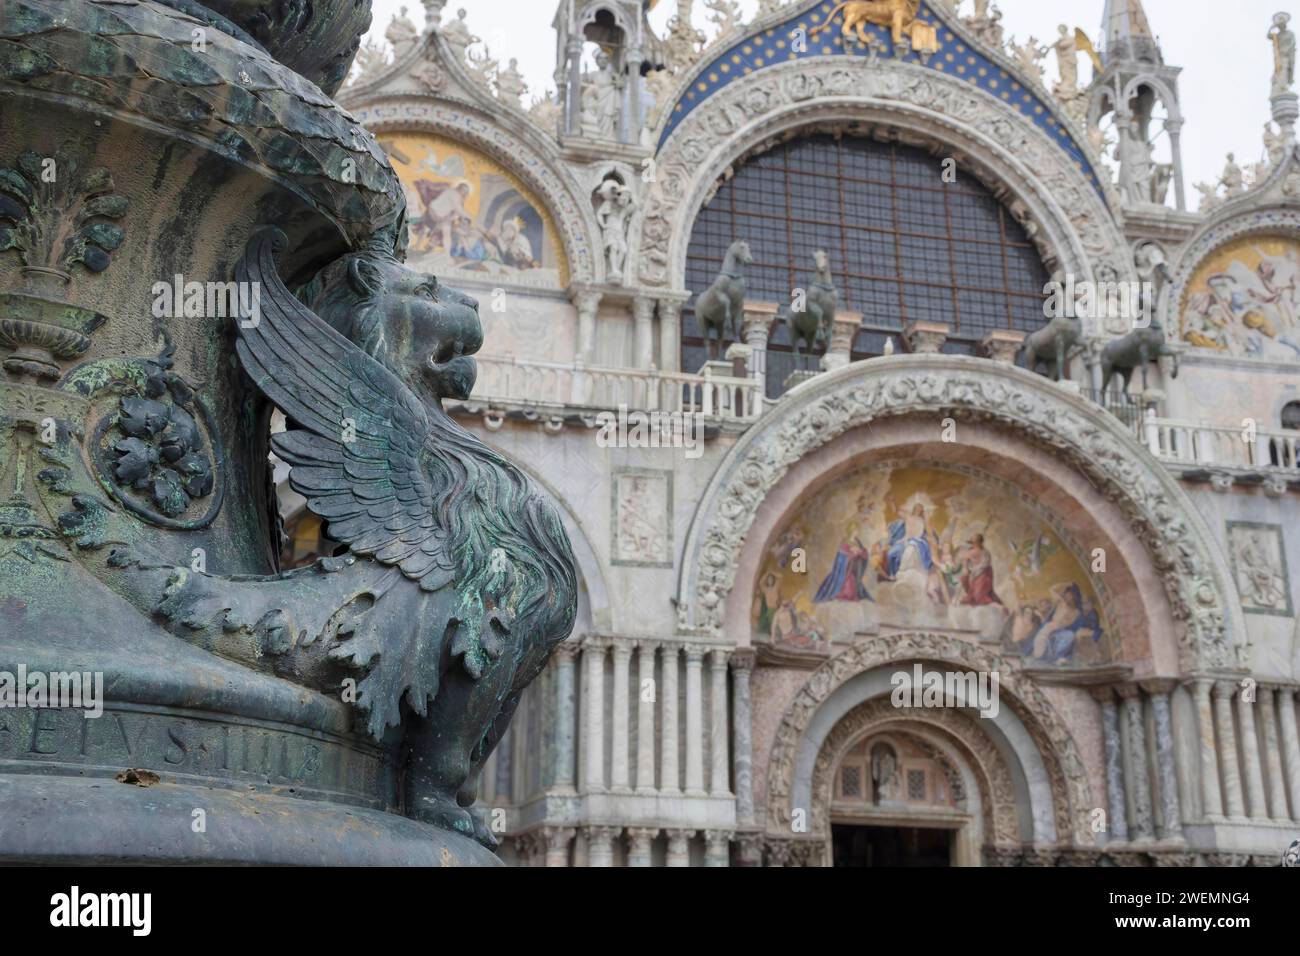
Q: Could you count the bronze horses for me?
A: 4